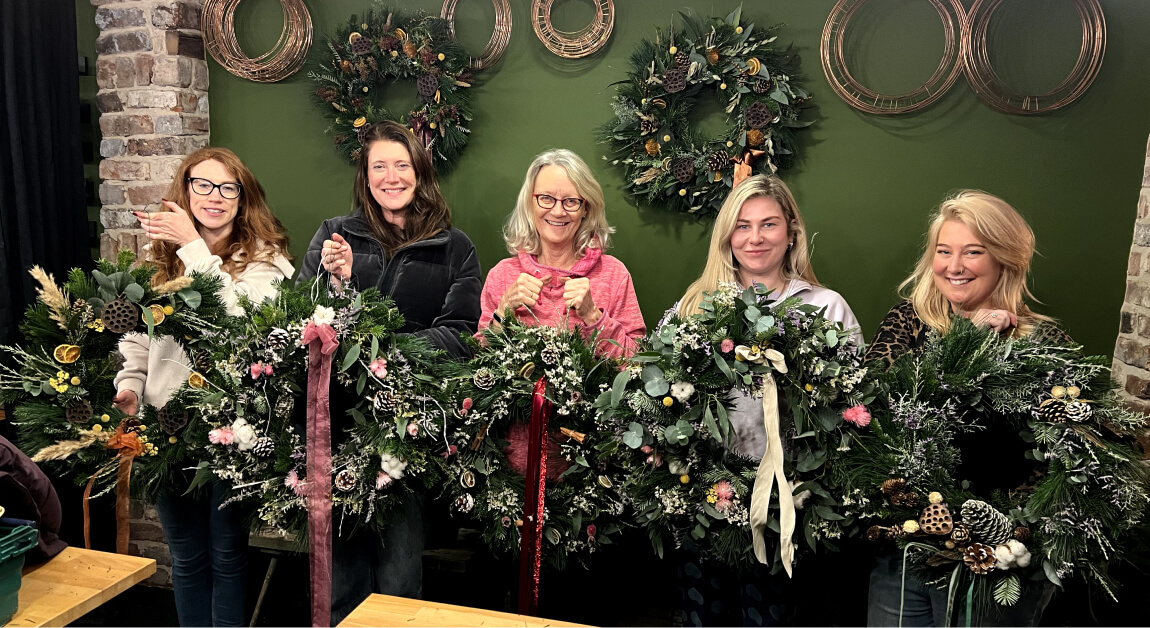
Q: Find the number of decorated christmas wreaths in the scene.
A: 7